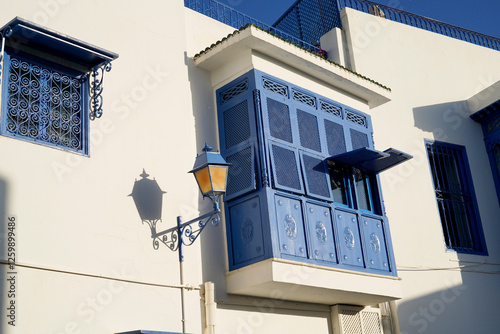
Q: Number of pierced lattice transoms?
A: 5